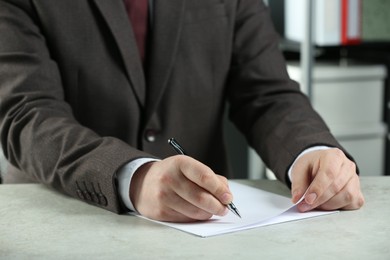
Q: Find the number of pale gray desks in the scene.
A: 1